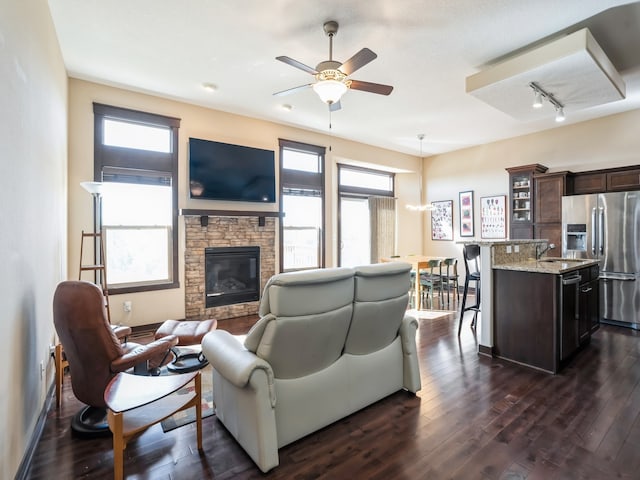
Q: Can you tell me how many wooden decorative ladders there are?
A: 1